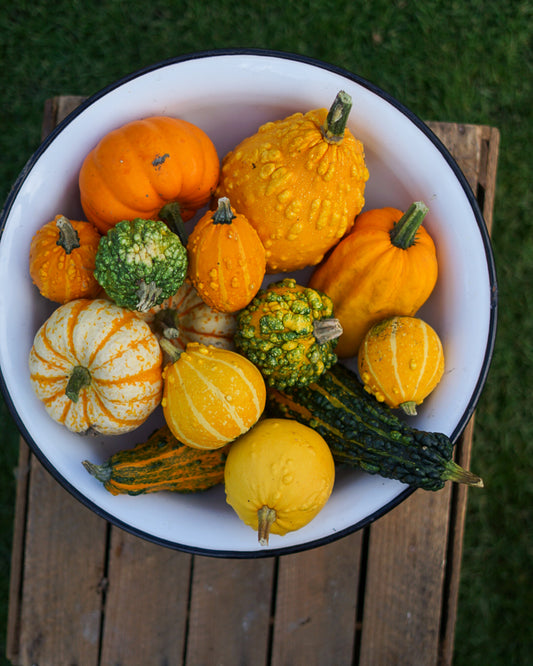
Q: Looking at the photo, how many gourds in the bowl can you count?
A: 14